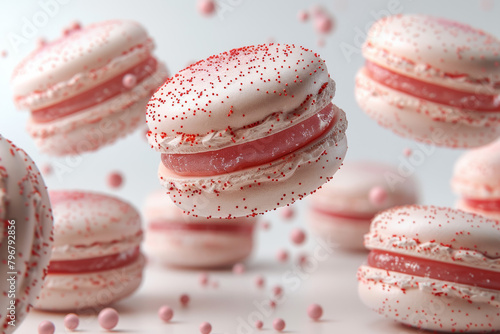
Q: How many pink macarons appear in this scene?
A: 9